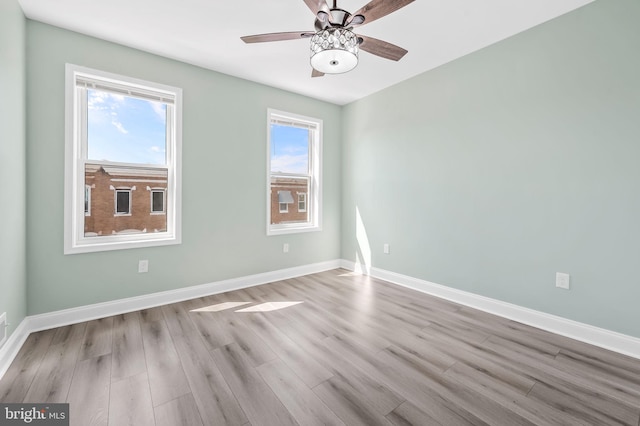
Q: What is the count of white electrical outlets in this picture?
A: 4